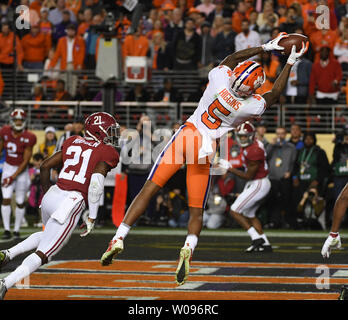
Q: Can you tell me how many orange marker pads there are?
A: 1